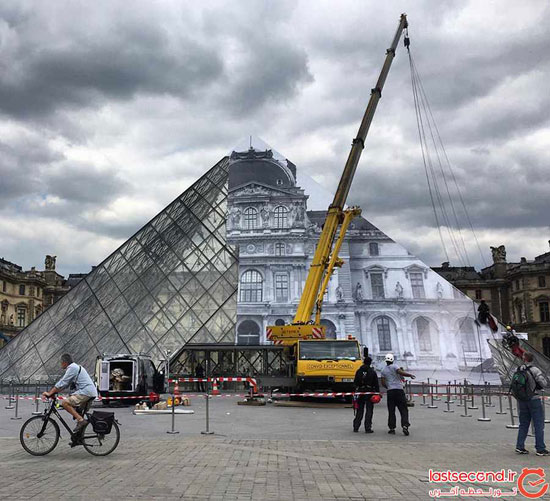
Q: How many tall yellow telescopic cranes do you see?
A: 1